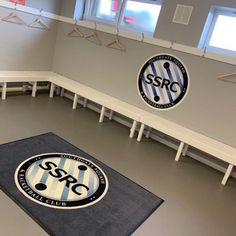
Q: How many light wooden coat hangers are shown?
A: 6